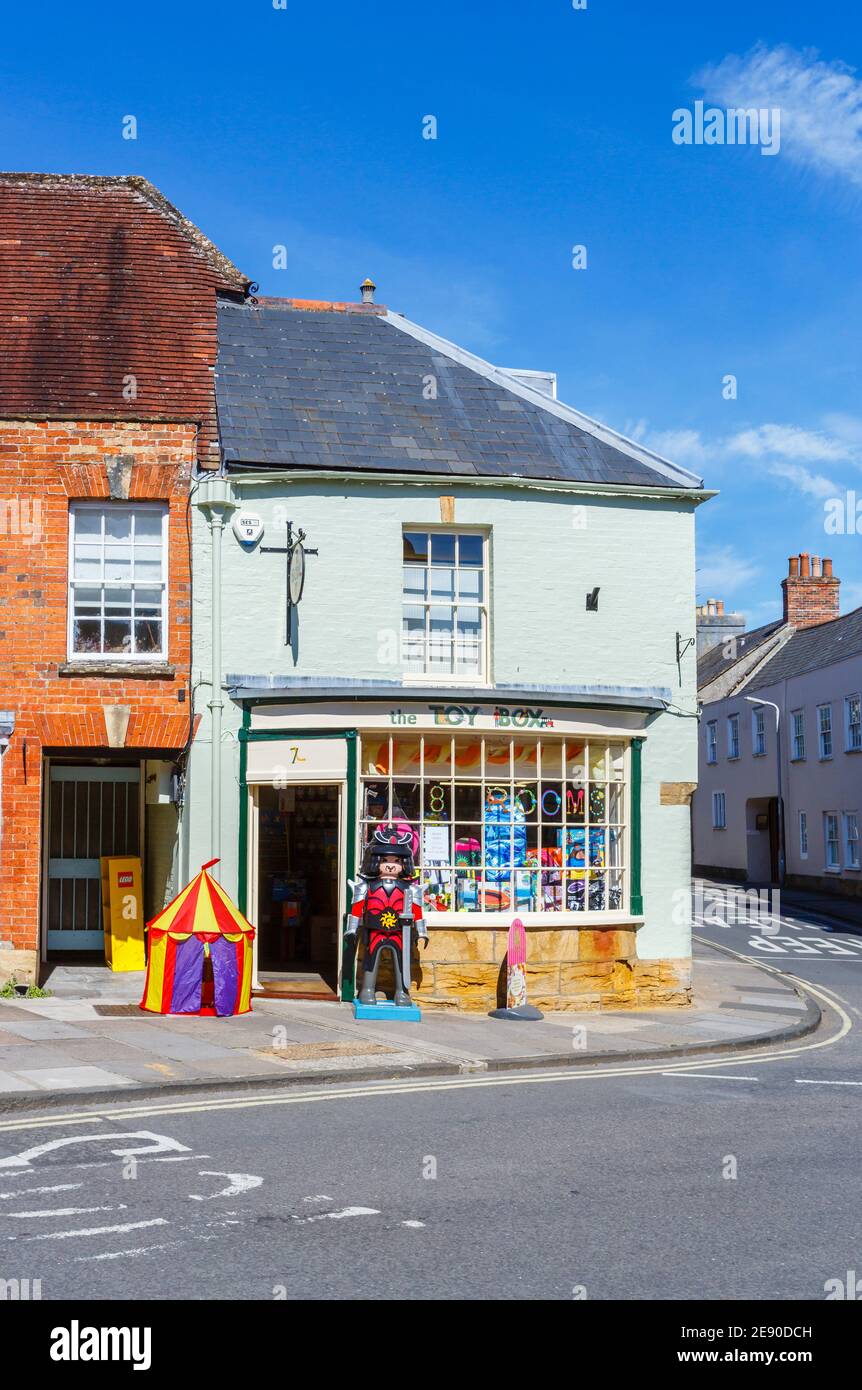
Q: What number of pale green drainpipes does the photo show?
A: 1